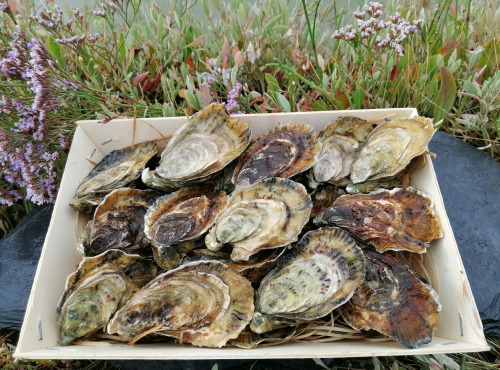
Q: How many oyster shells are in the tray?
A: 13